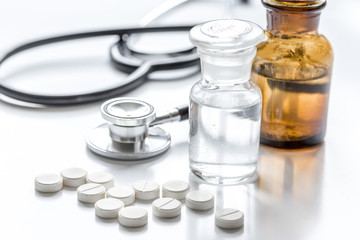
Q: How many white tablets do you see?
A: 12